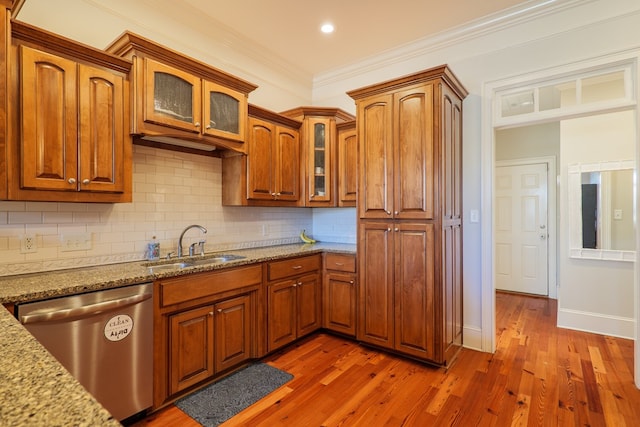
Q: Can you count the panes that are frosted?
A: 2